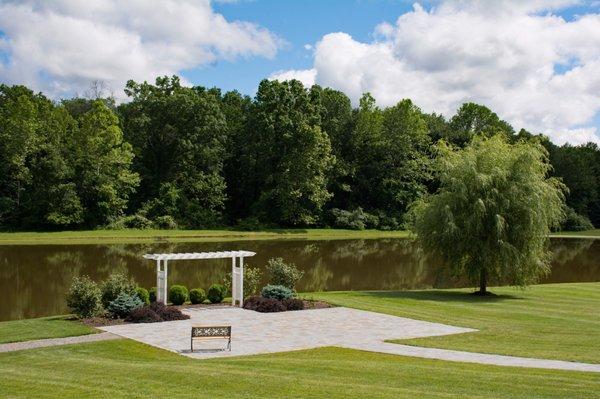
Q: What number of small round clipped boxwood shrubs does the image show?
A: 5